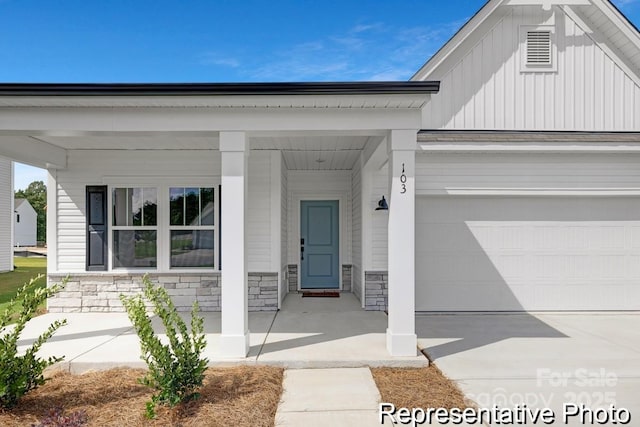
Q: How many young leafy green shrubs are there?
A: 2